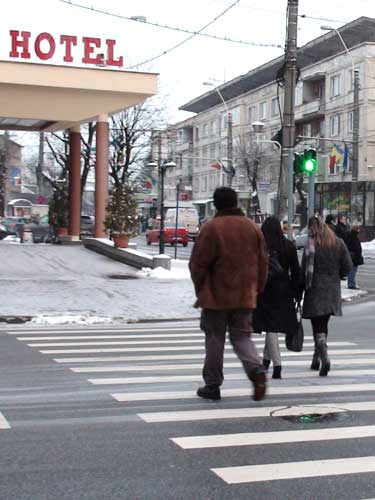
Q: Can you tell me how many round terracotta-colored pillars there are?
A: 2